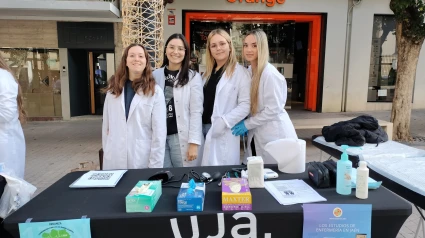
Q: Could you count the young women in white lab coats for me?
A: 4